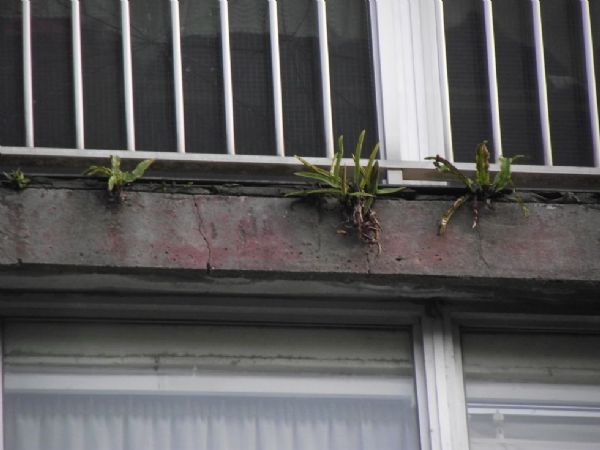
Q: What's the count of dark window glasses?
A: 2